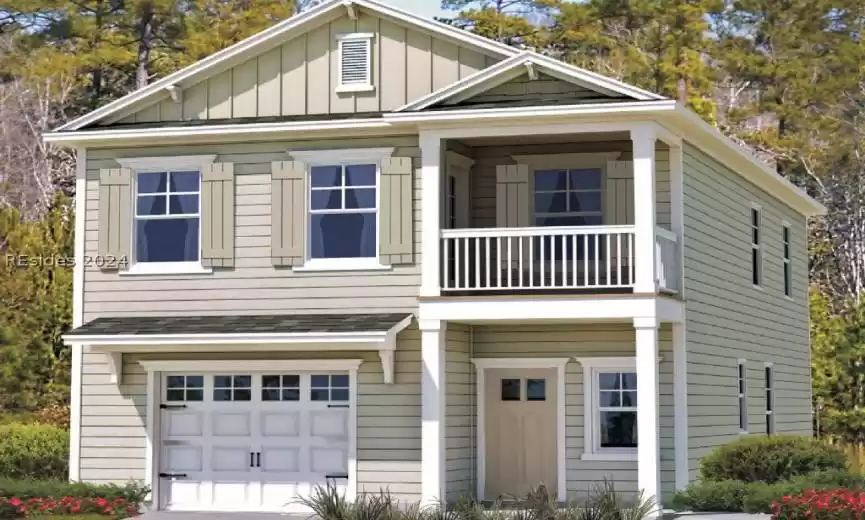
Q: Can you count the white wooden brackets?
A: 5